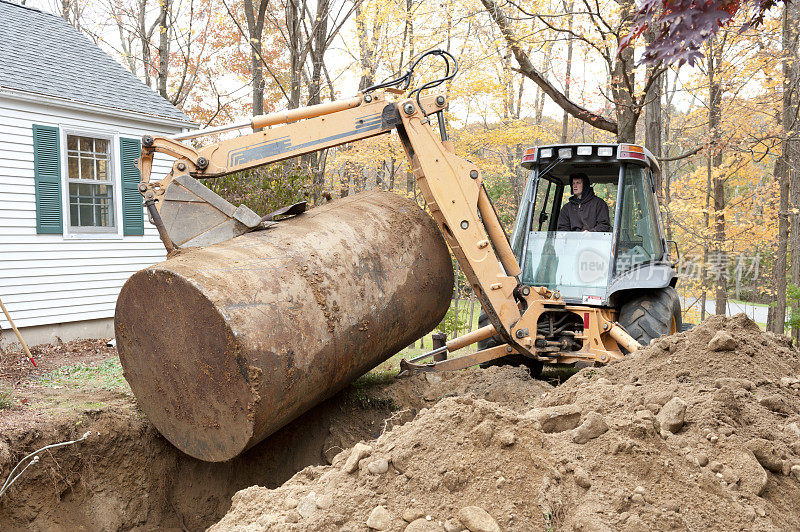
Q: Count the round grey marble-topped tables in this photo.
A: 0